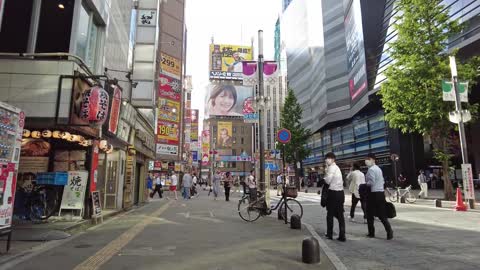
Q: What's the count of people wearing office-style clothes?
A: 2